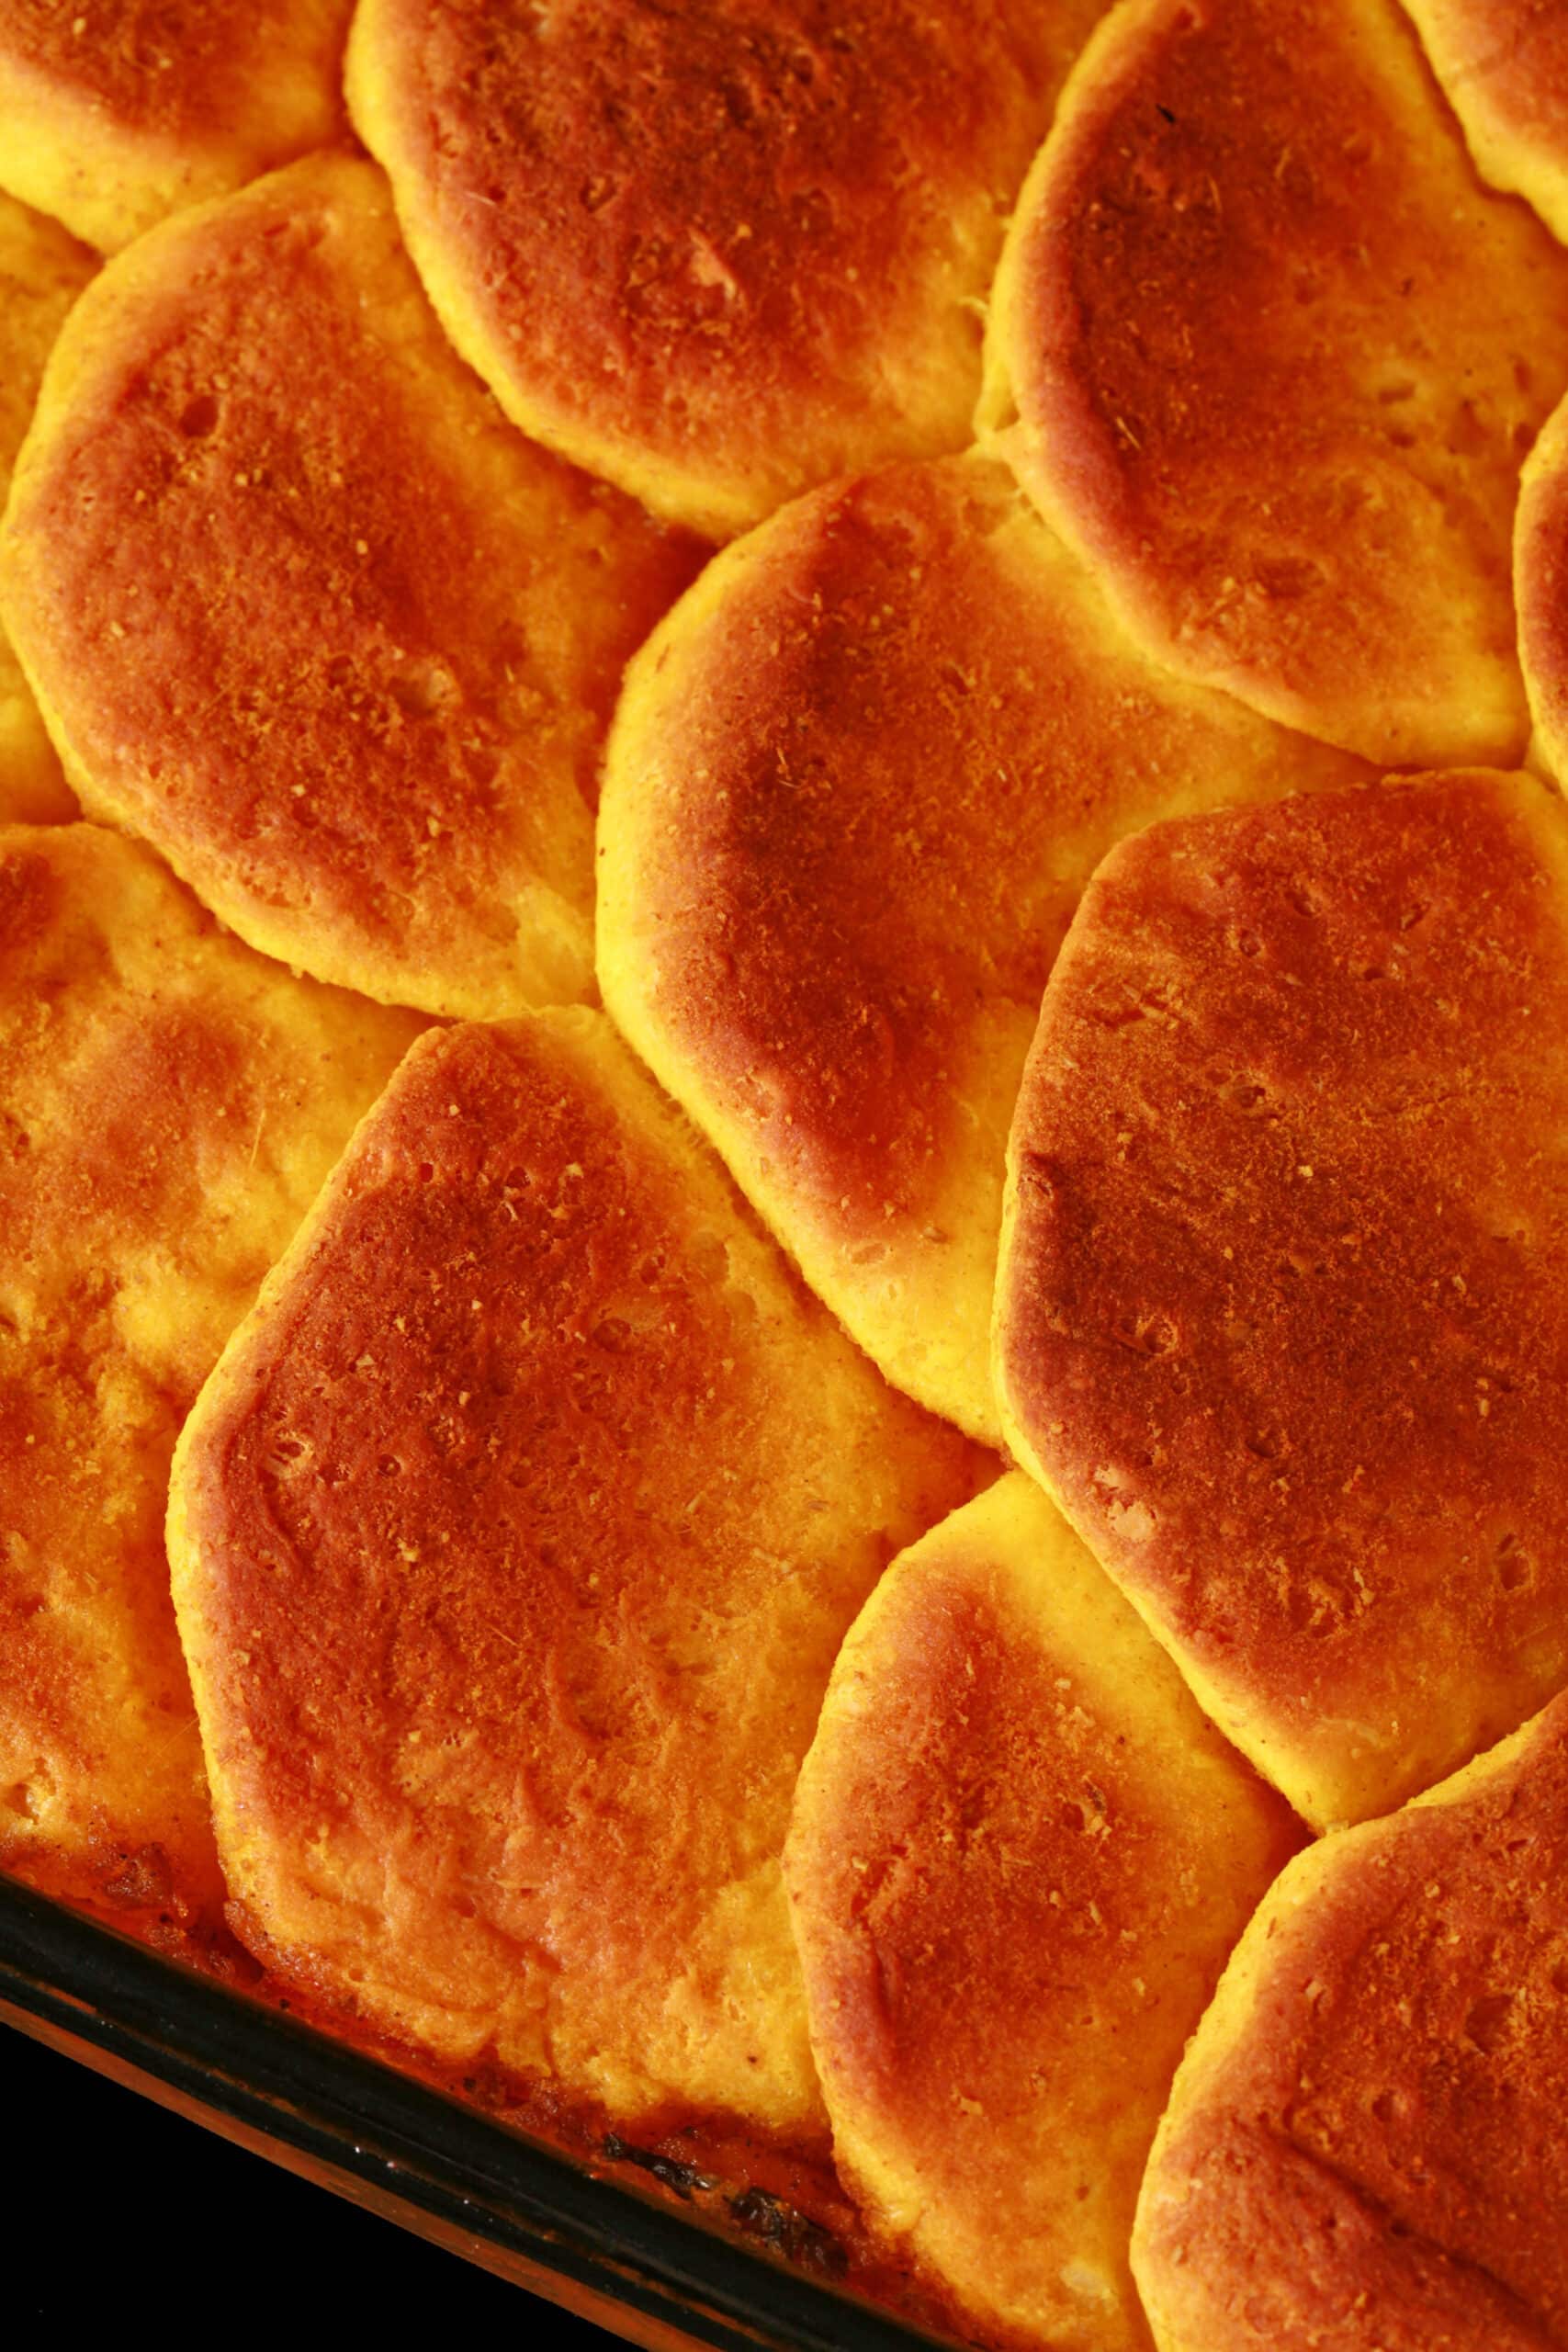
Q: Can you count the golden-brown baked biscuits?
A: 13